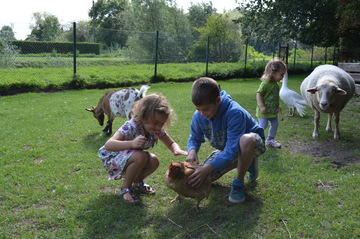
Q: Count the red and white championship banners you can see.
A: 0